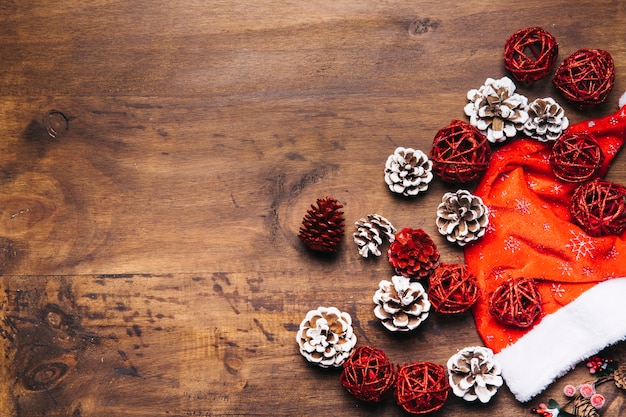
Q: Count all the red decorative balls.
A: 9